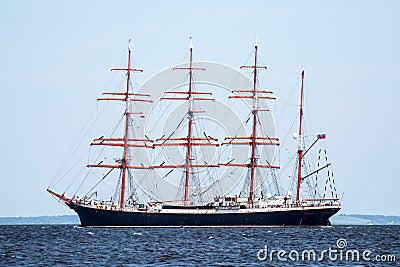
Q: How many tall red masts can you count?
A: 4